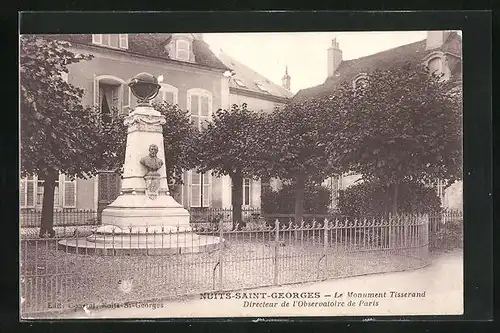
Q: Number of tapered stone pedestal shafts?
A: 1